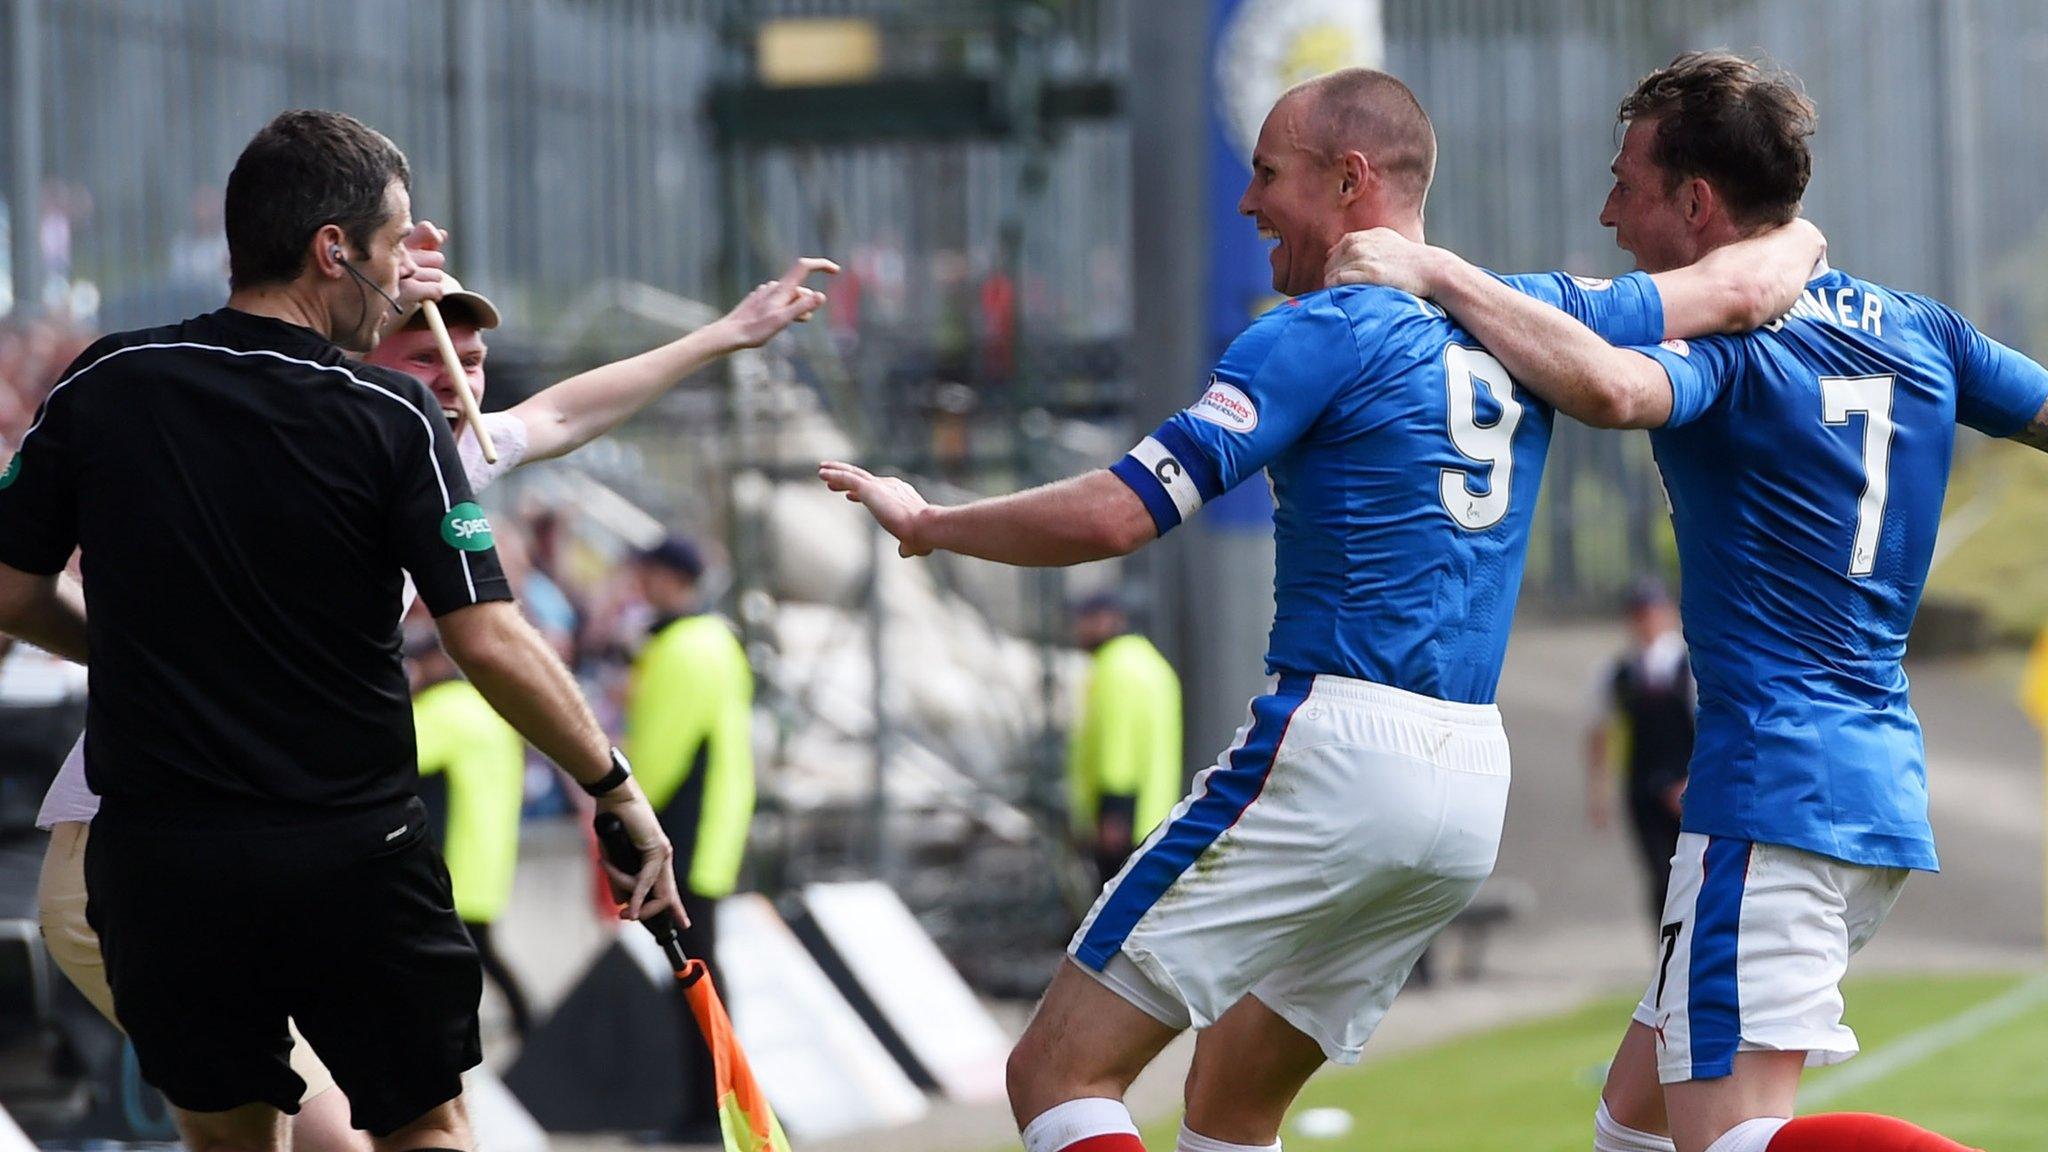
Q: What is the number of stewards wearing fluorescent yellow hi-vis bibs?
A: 3